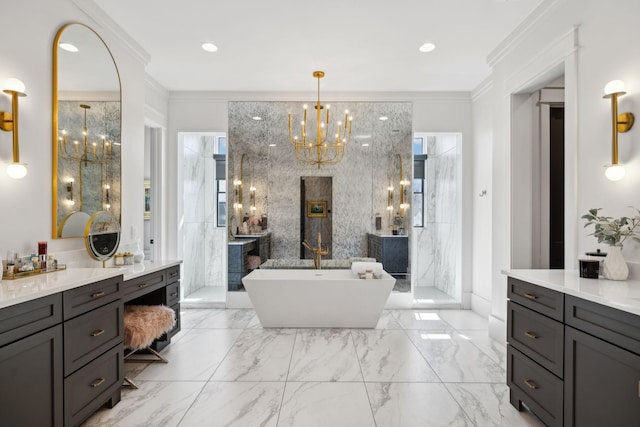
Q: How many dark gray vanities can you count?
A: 2